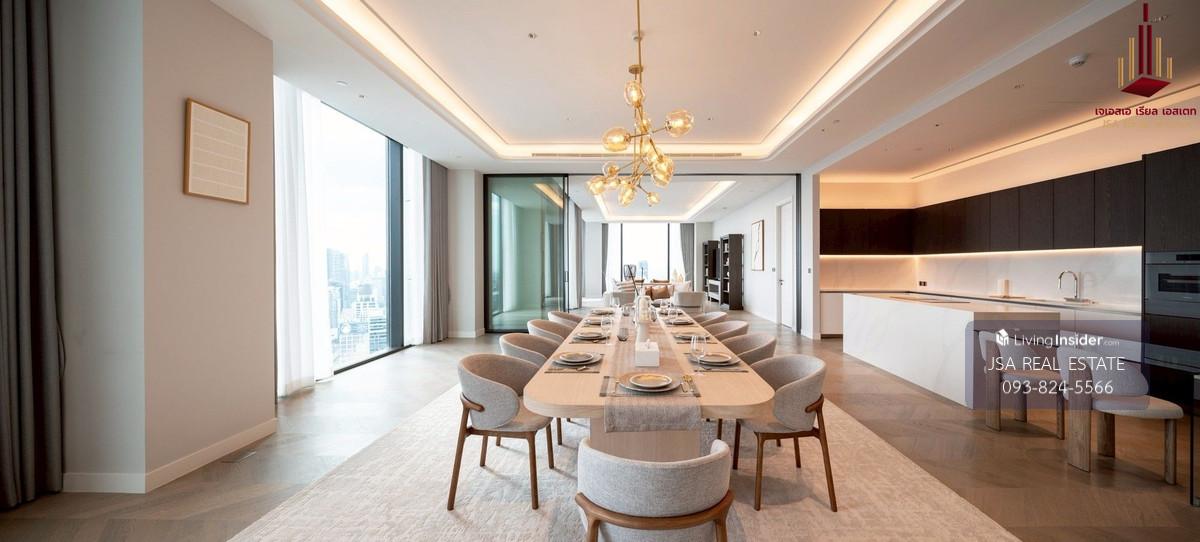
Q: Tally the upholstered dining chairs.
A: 9